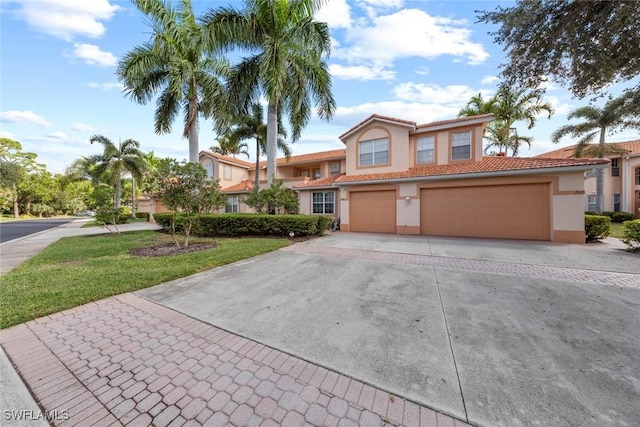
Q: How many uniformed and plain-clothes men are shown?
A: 0